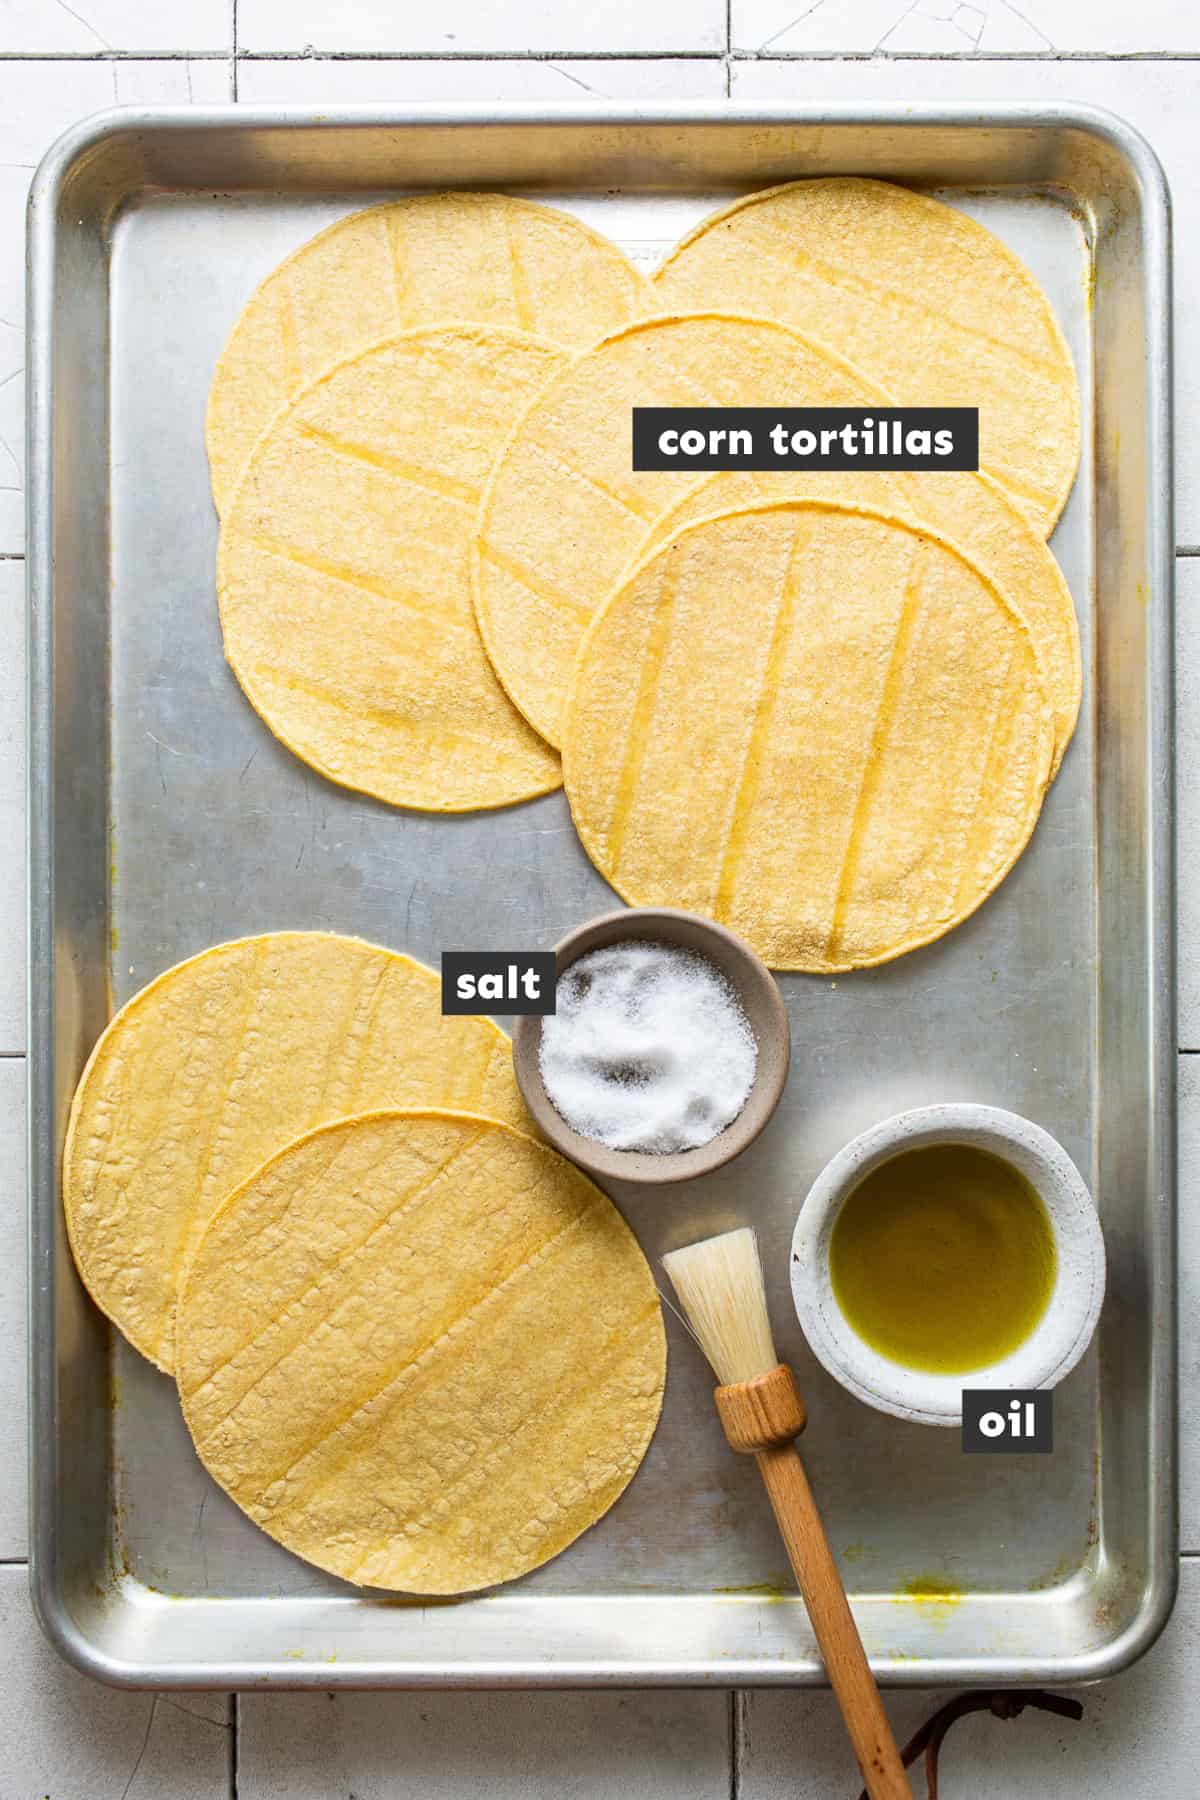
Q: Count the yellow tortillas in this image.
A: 8